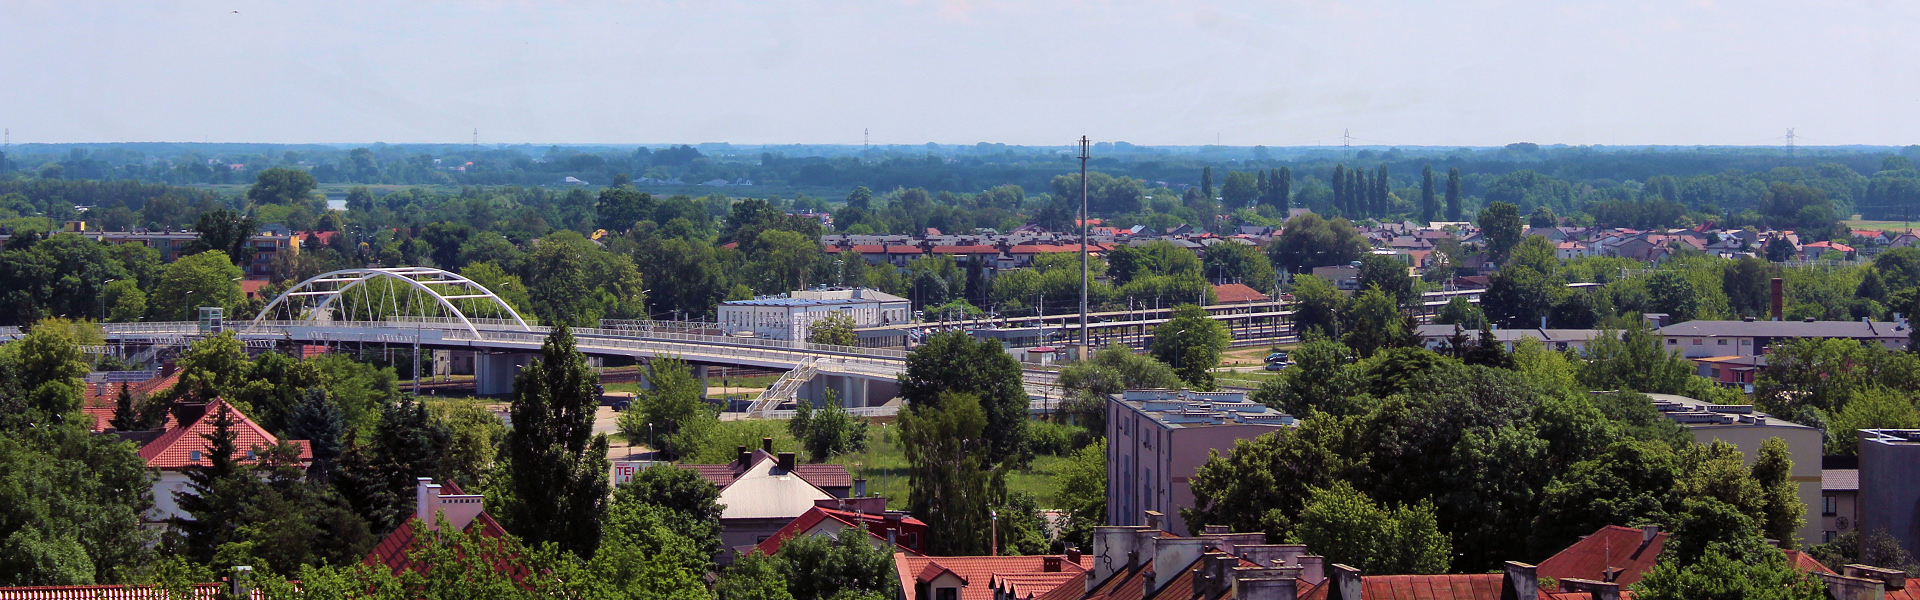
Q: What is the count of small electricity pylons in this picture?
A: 5